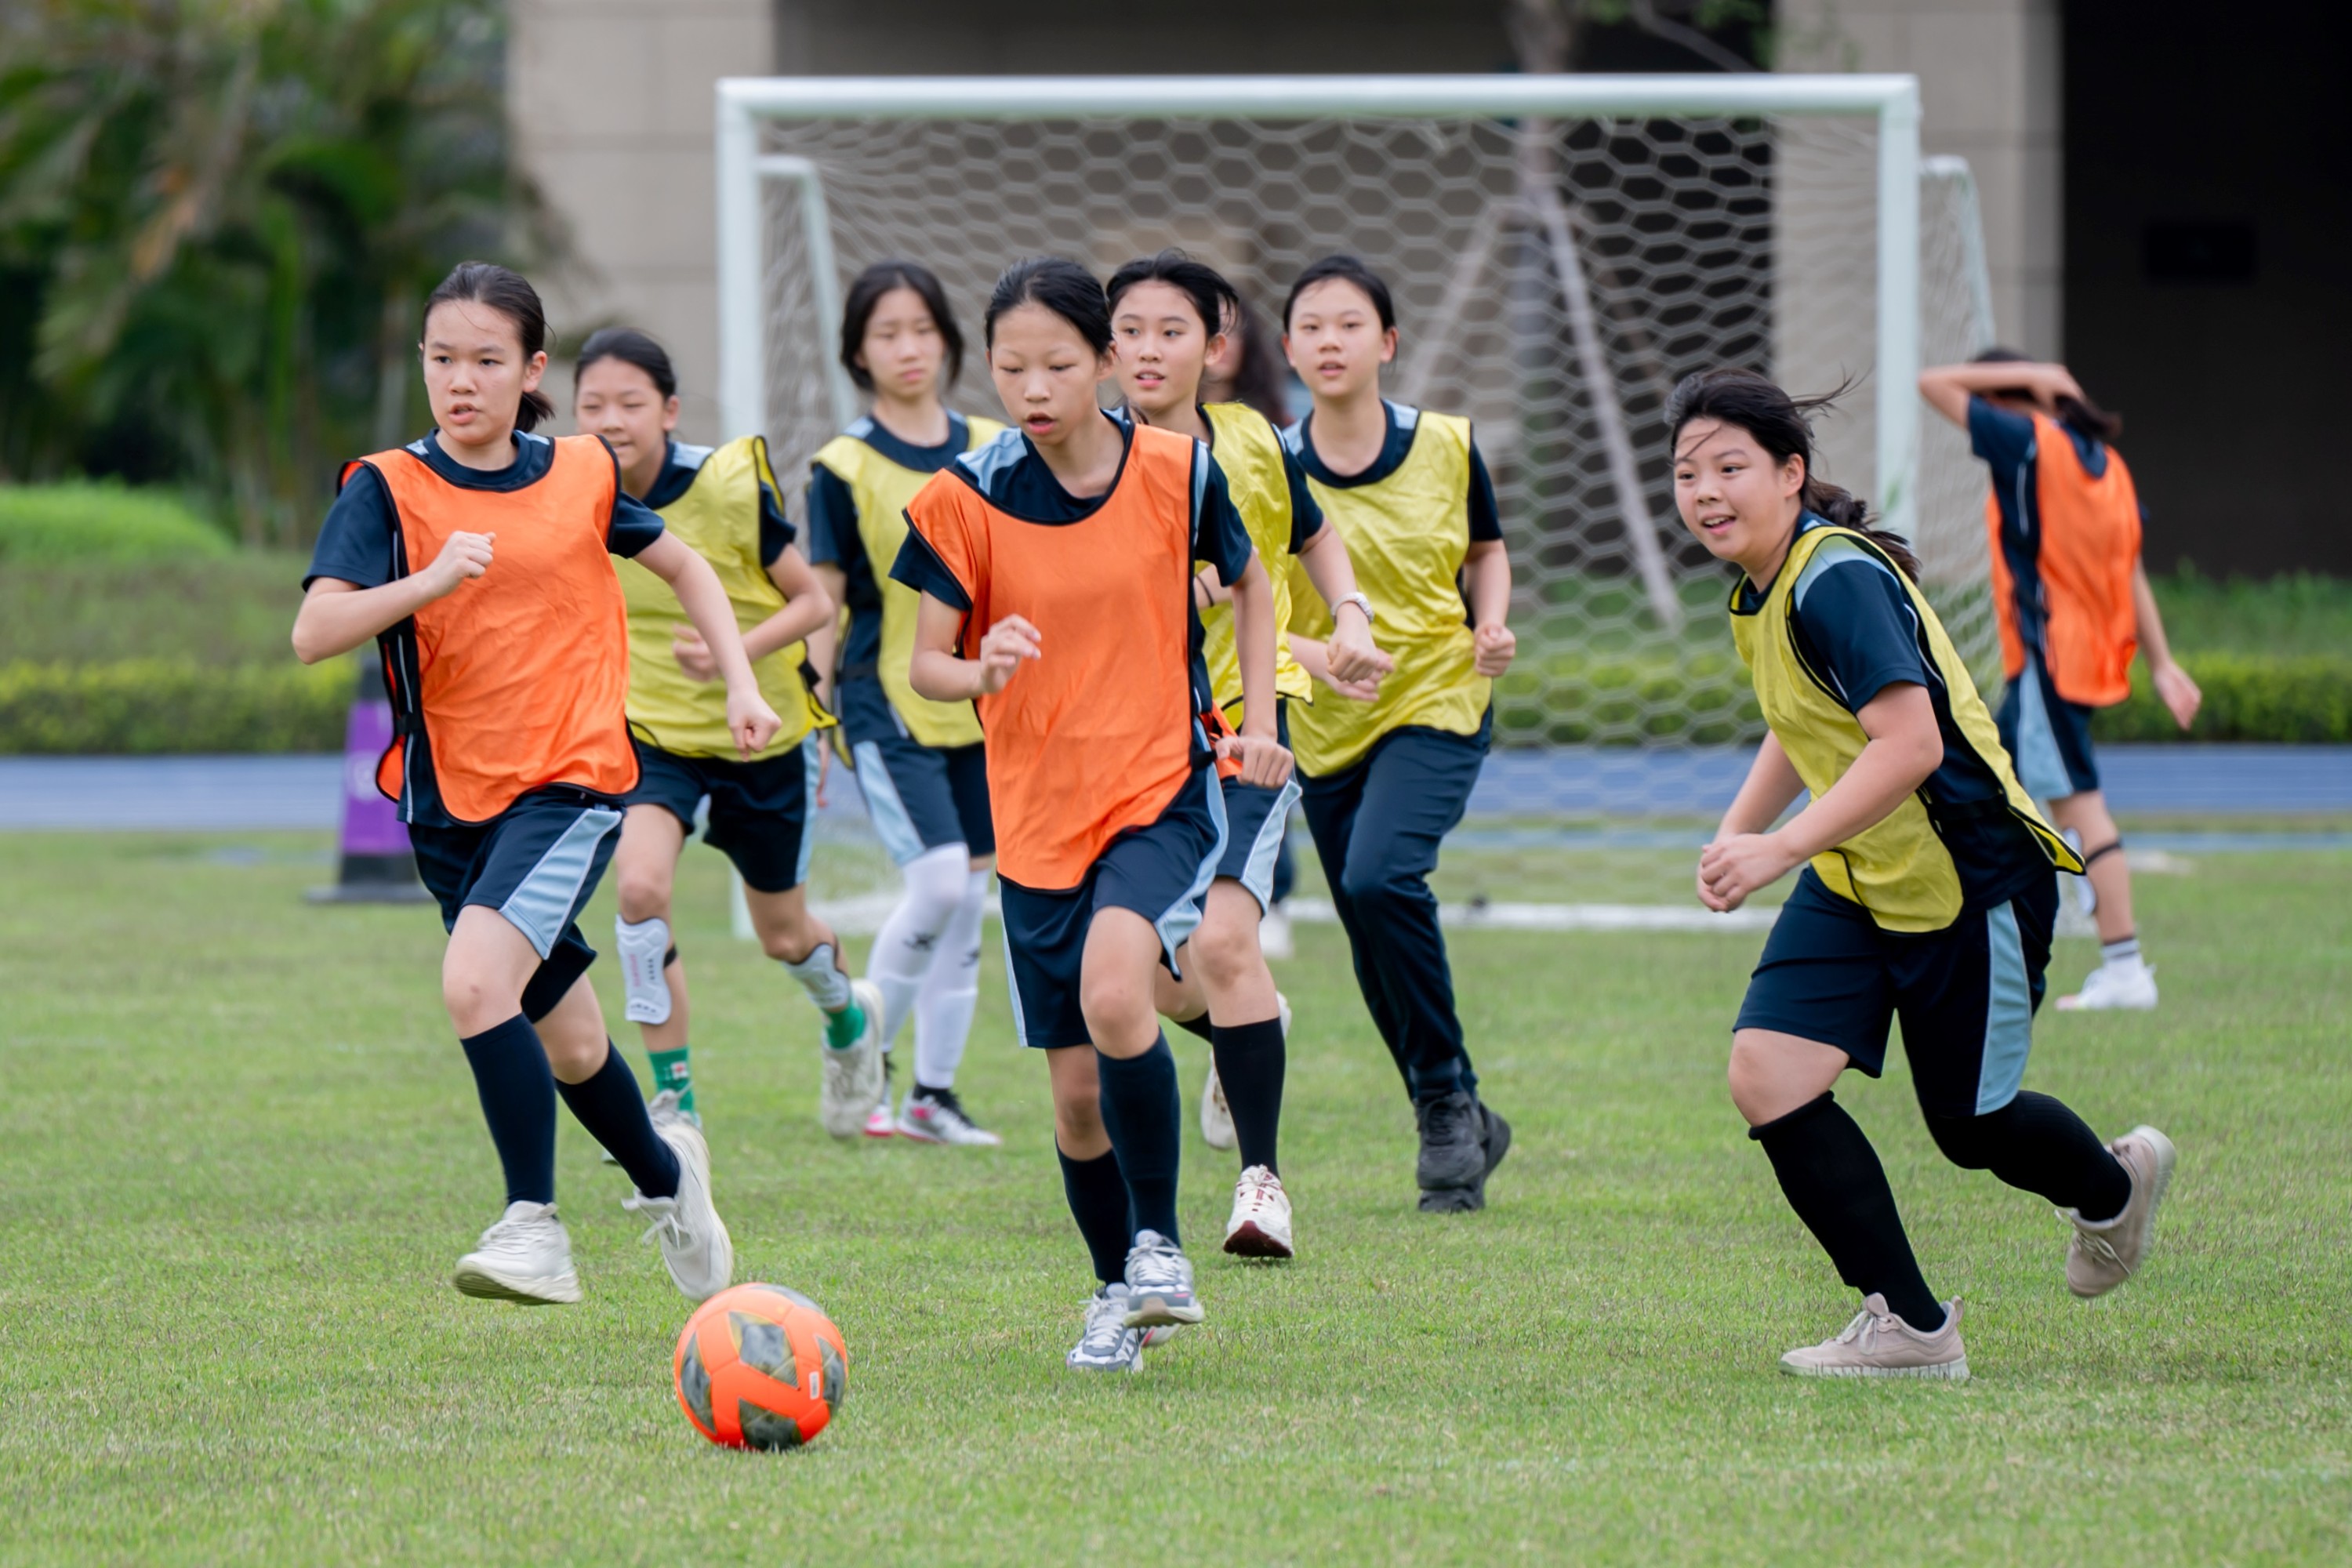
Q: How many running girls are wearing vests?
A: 7